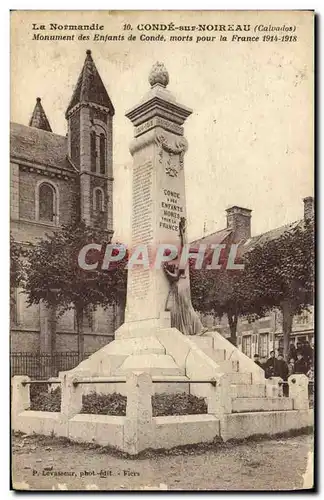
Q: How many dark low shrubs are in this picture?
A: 3